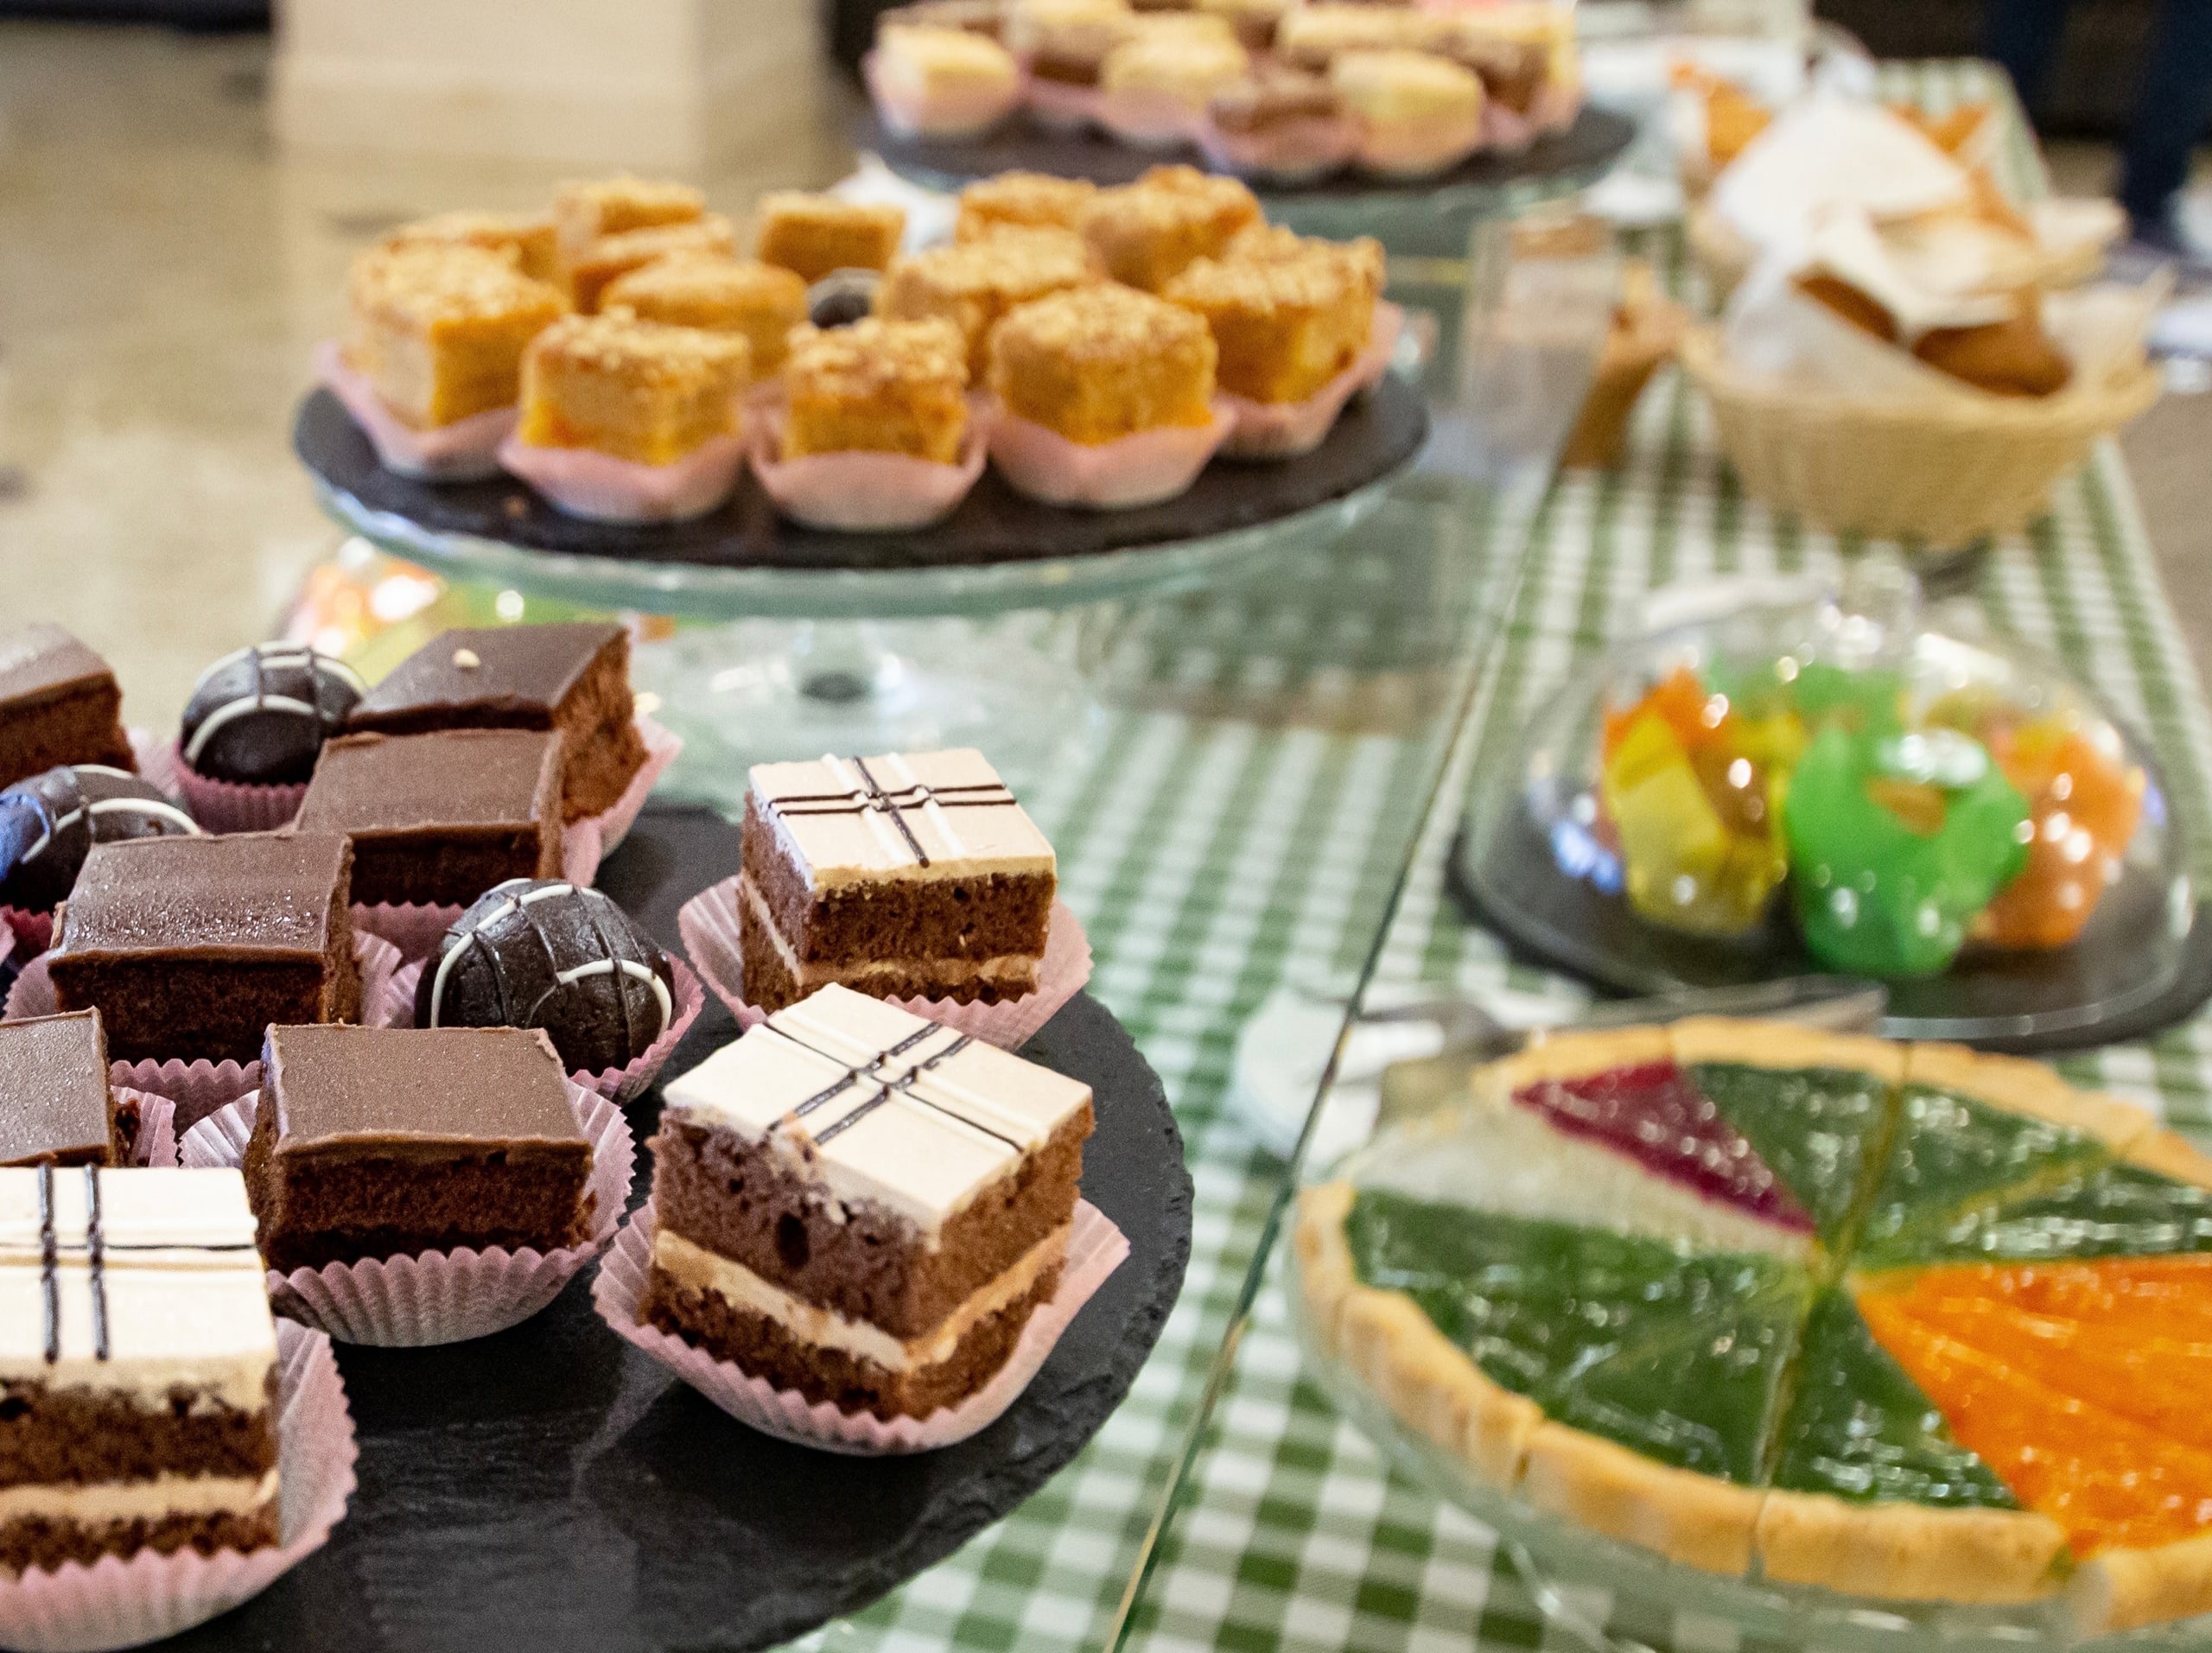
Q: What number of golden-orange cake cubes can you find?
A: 13